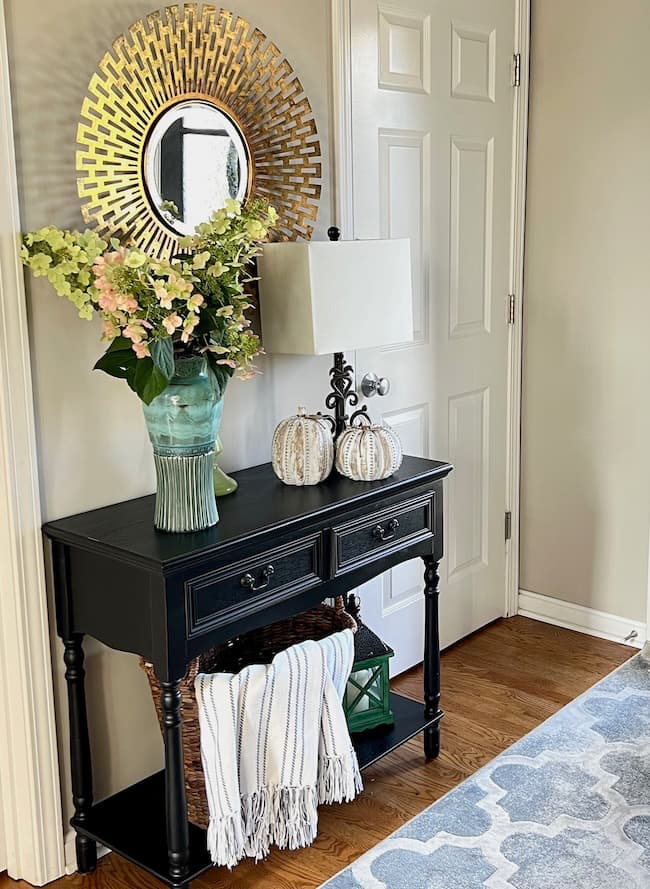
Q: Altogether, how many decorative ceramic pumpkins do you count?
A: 2